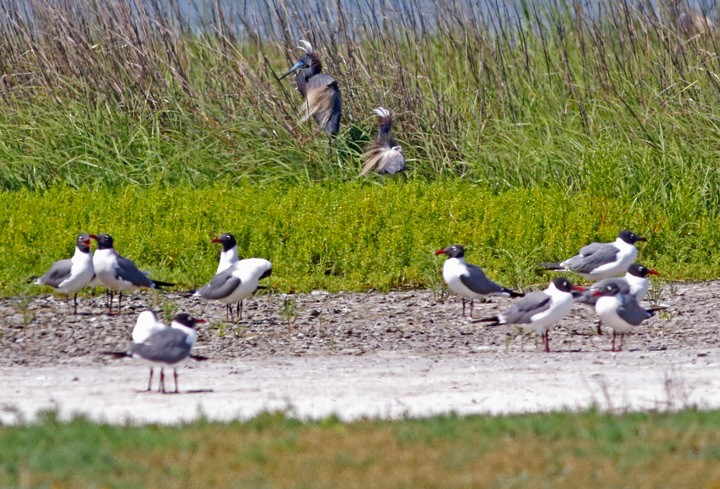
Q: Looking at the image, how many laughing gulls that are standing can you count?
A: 11